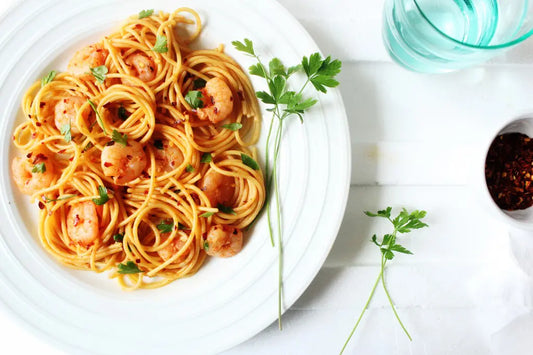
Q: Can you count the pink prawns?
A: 11